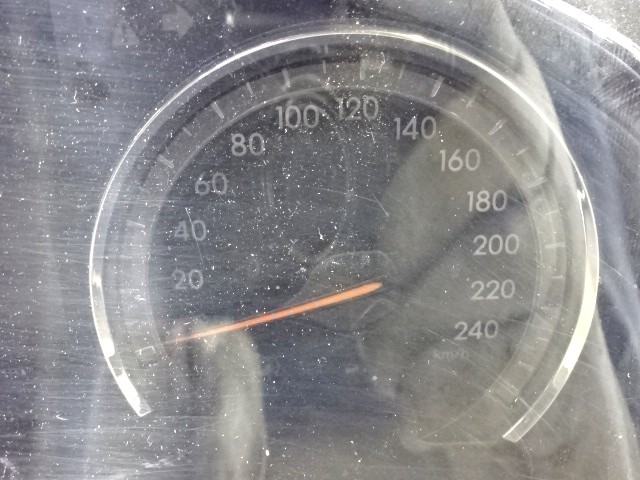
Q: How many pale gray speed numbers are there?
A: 12